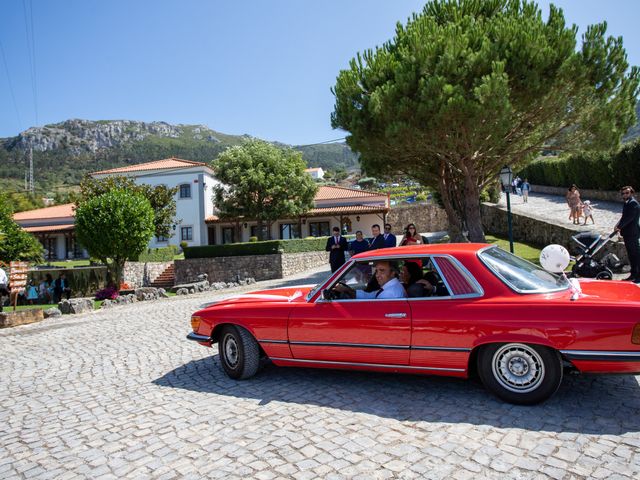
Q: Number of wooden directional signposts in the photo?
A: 1